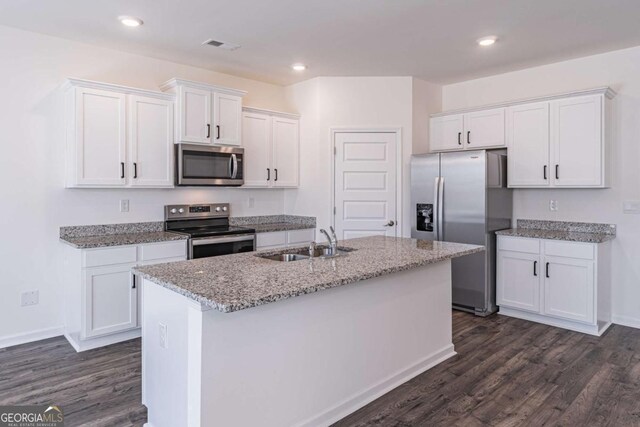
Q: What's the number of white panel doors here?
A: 1